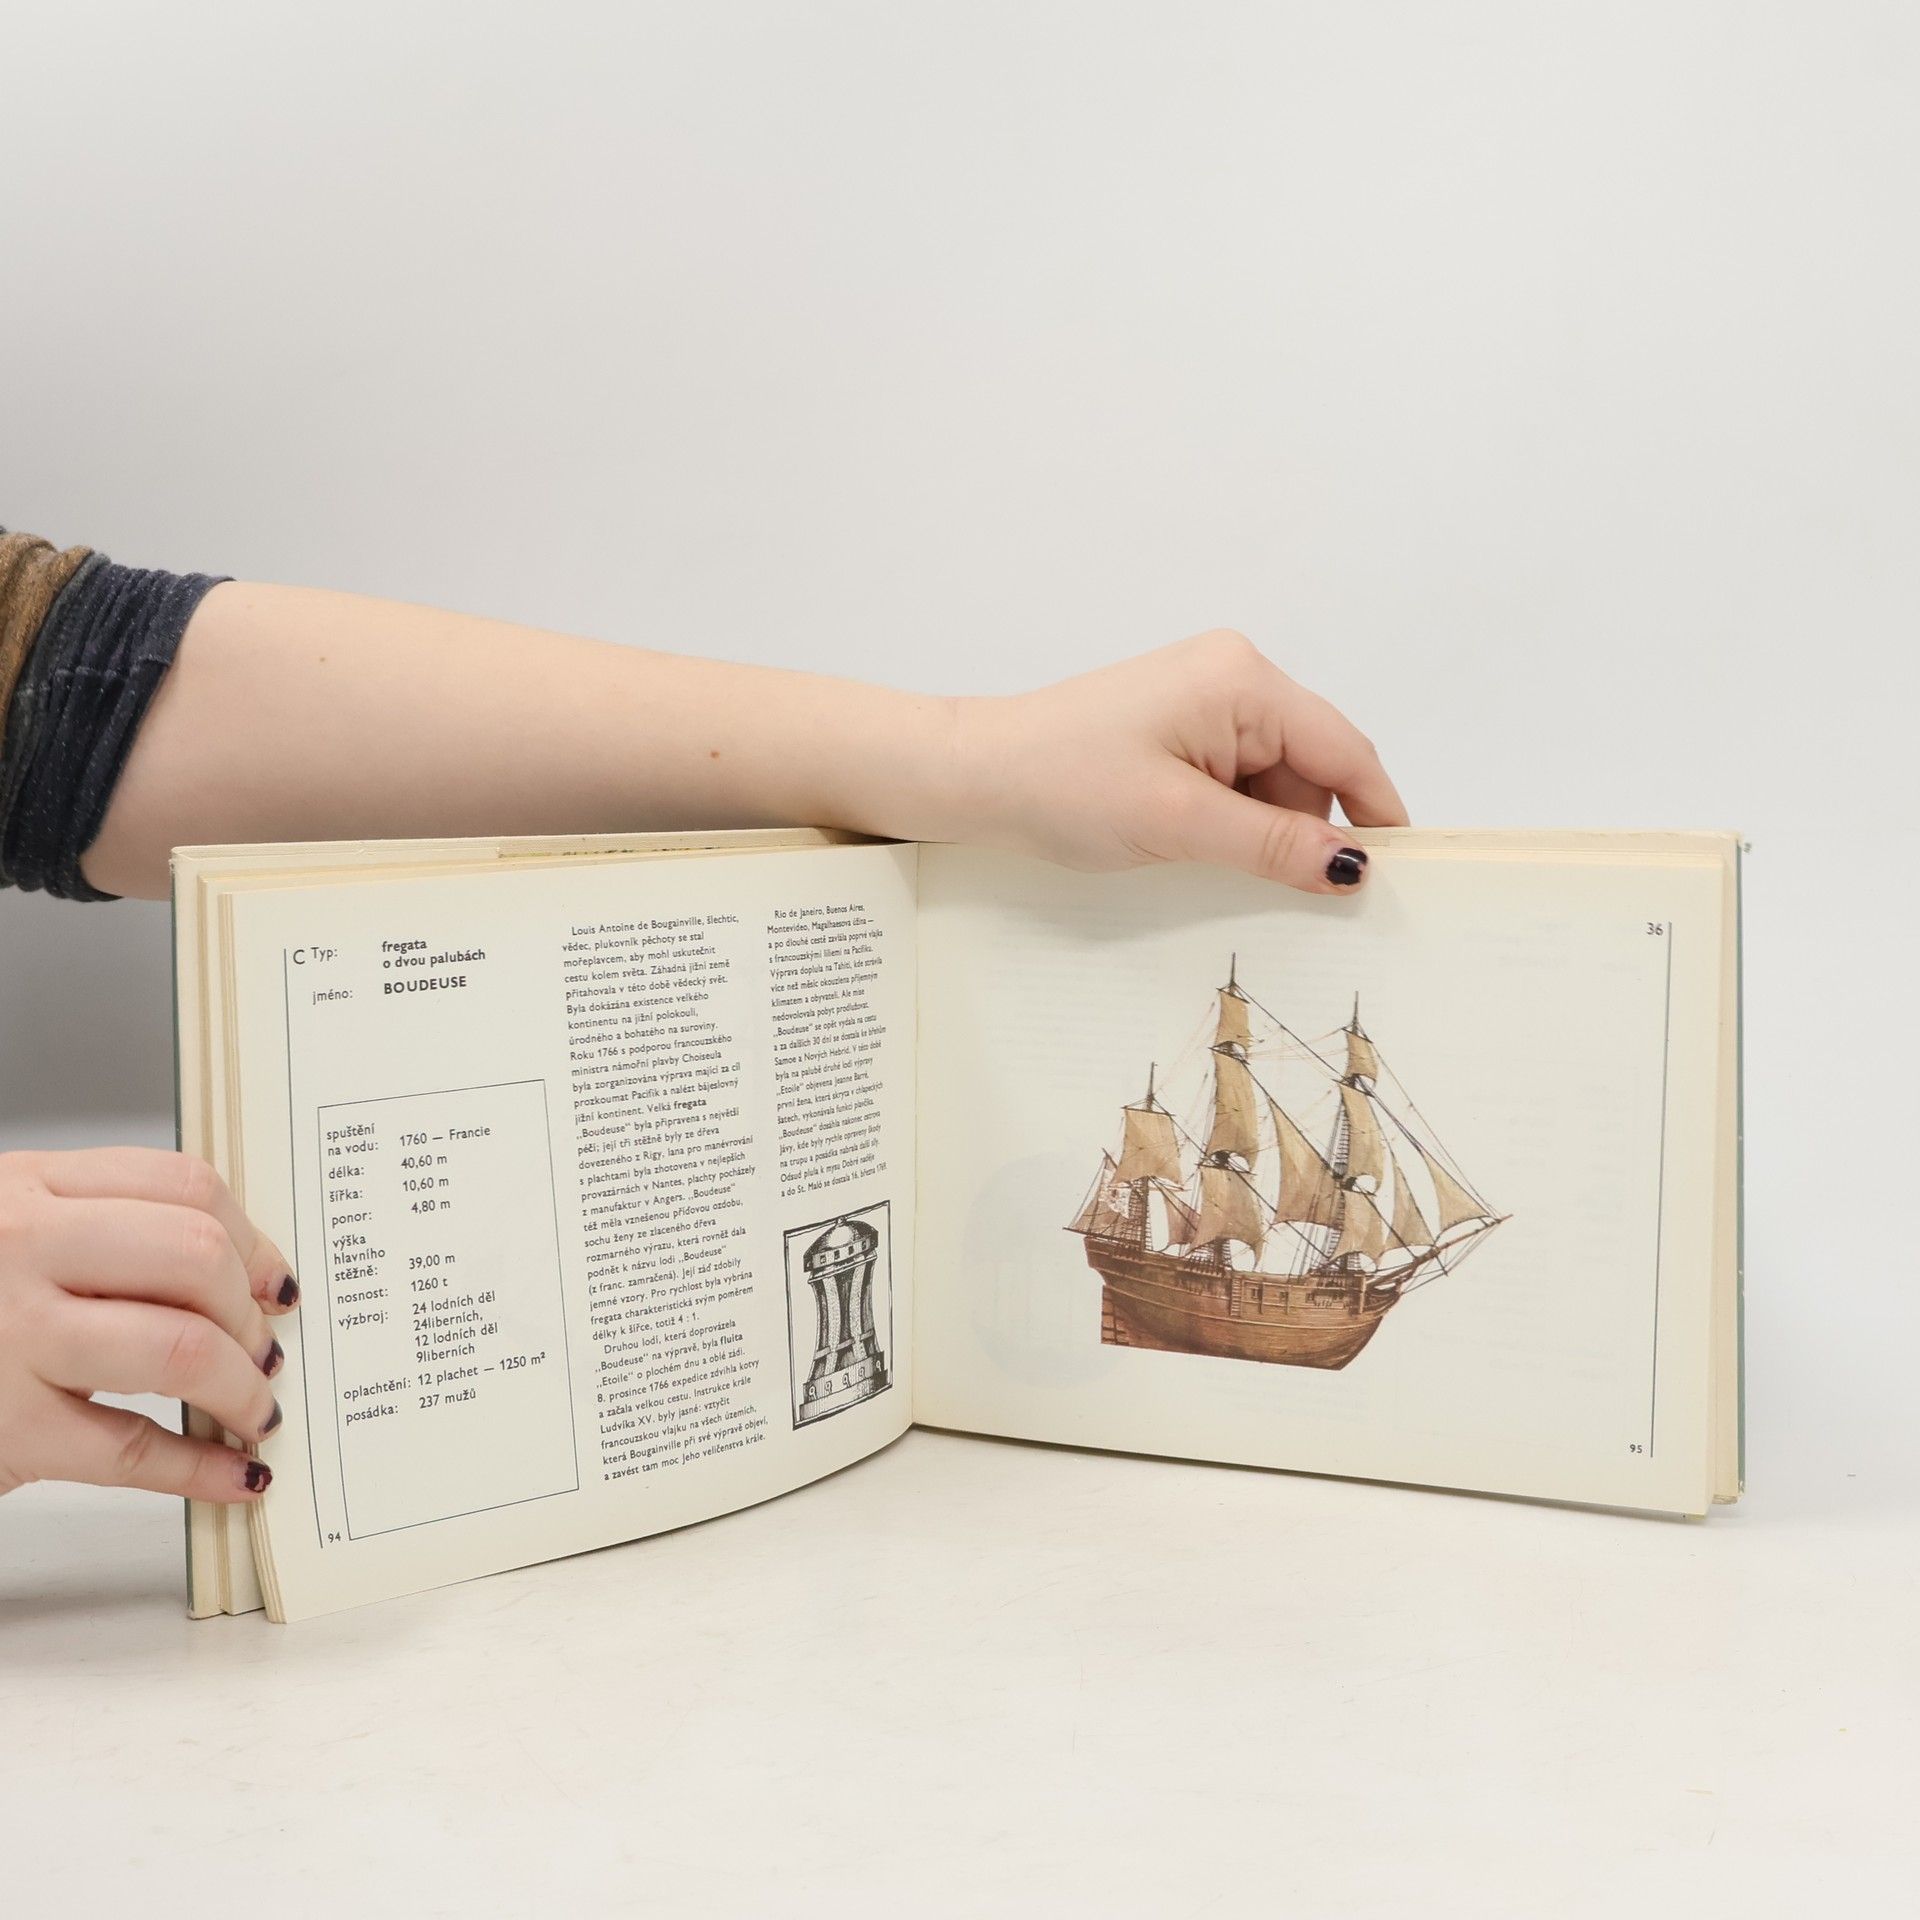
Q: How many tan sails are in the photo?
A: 12